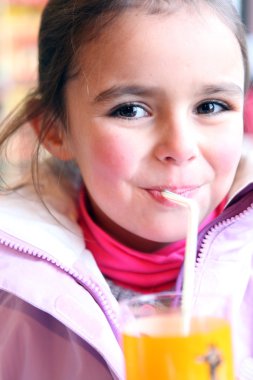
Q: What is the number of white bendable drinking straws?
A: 1